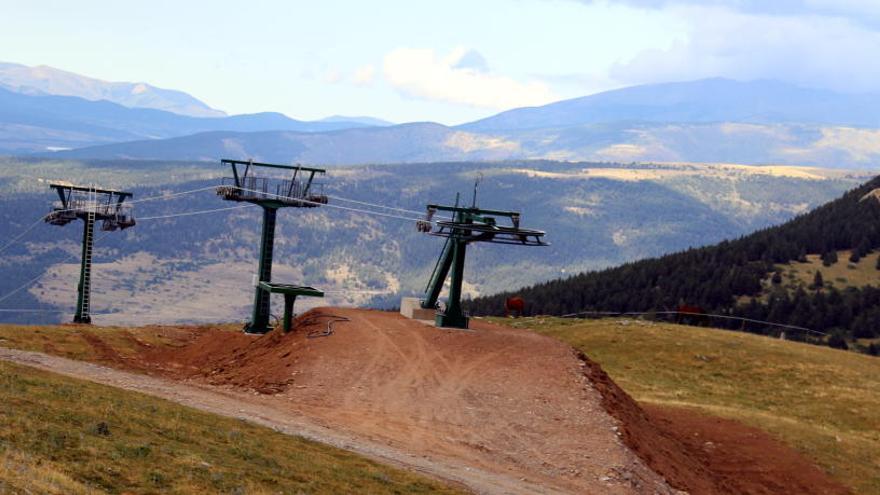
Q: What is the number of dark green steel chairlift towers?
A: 3